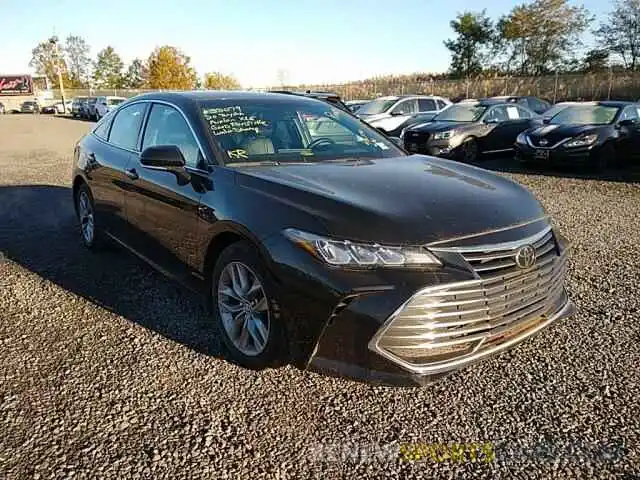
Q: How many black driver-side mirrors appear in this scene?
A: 2